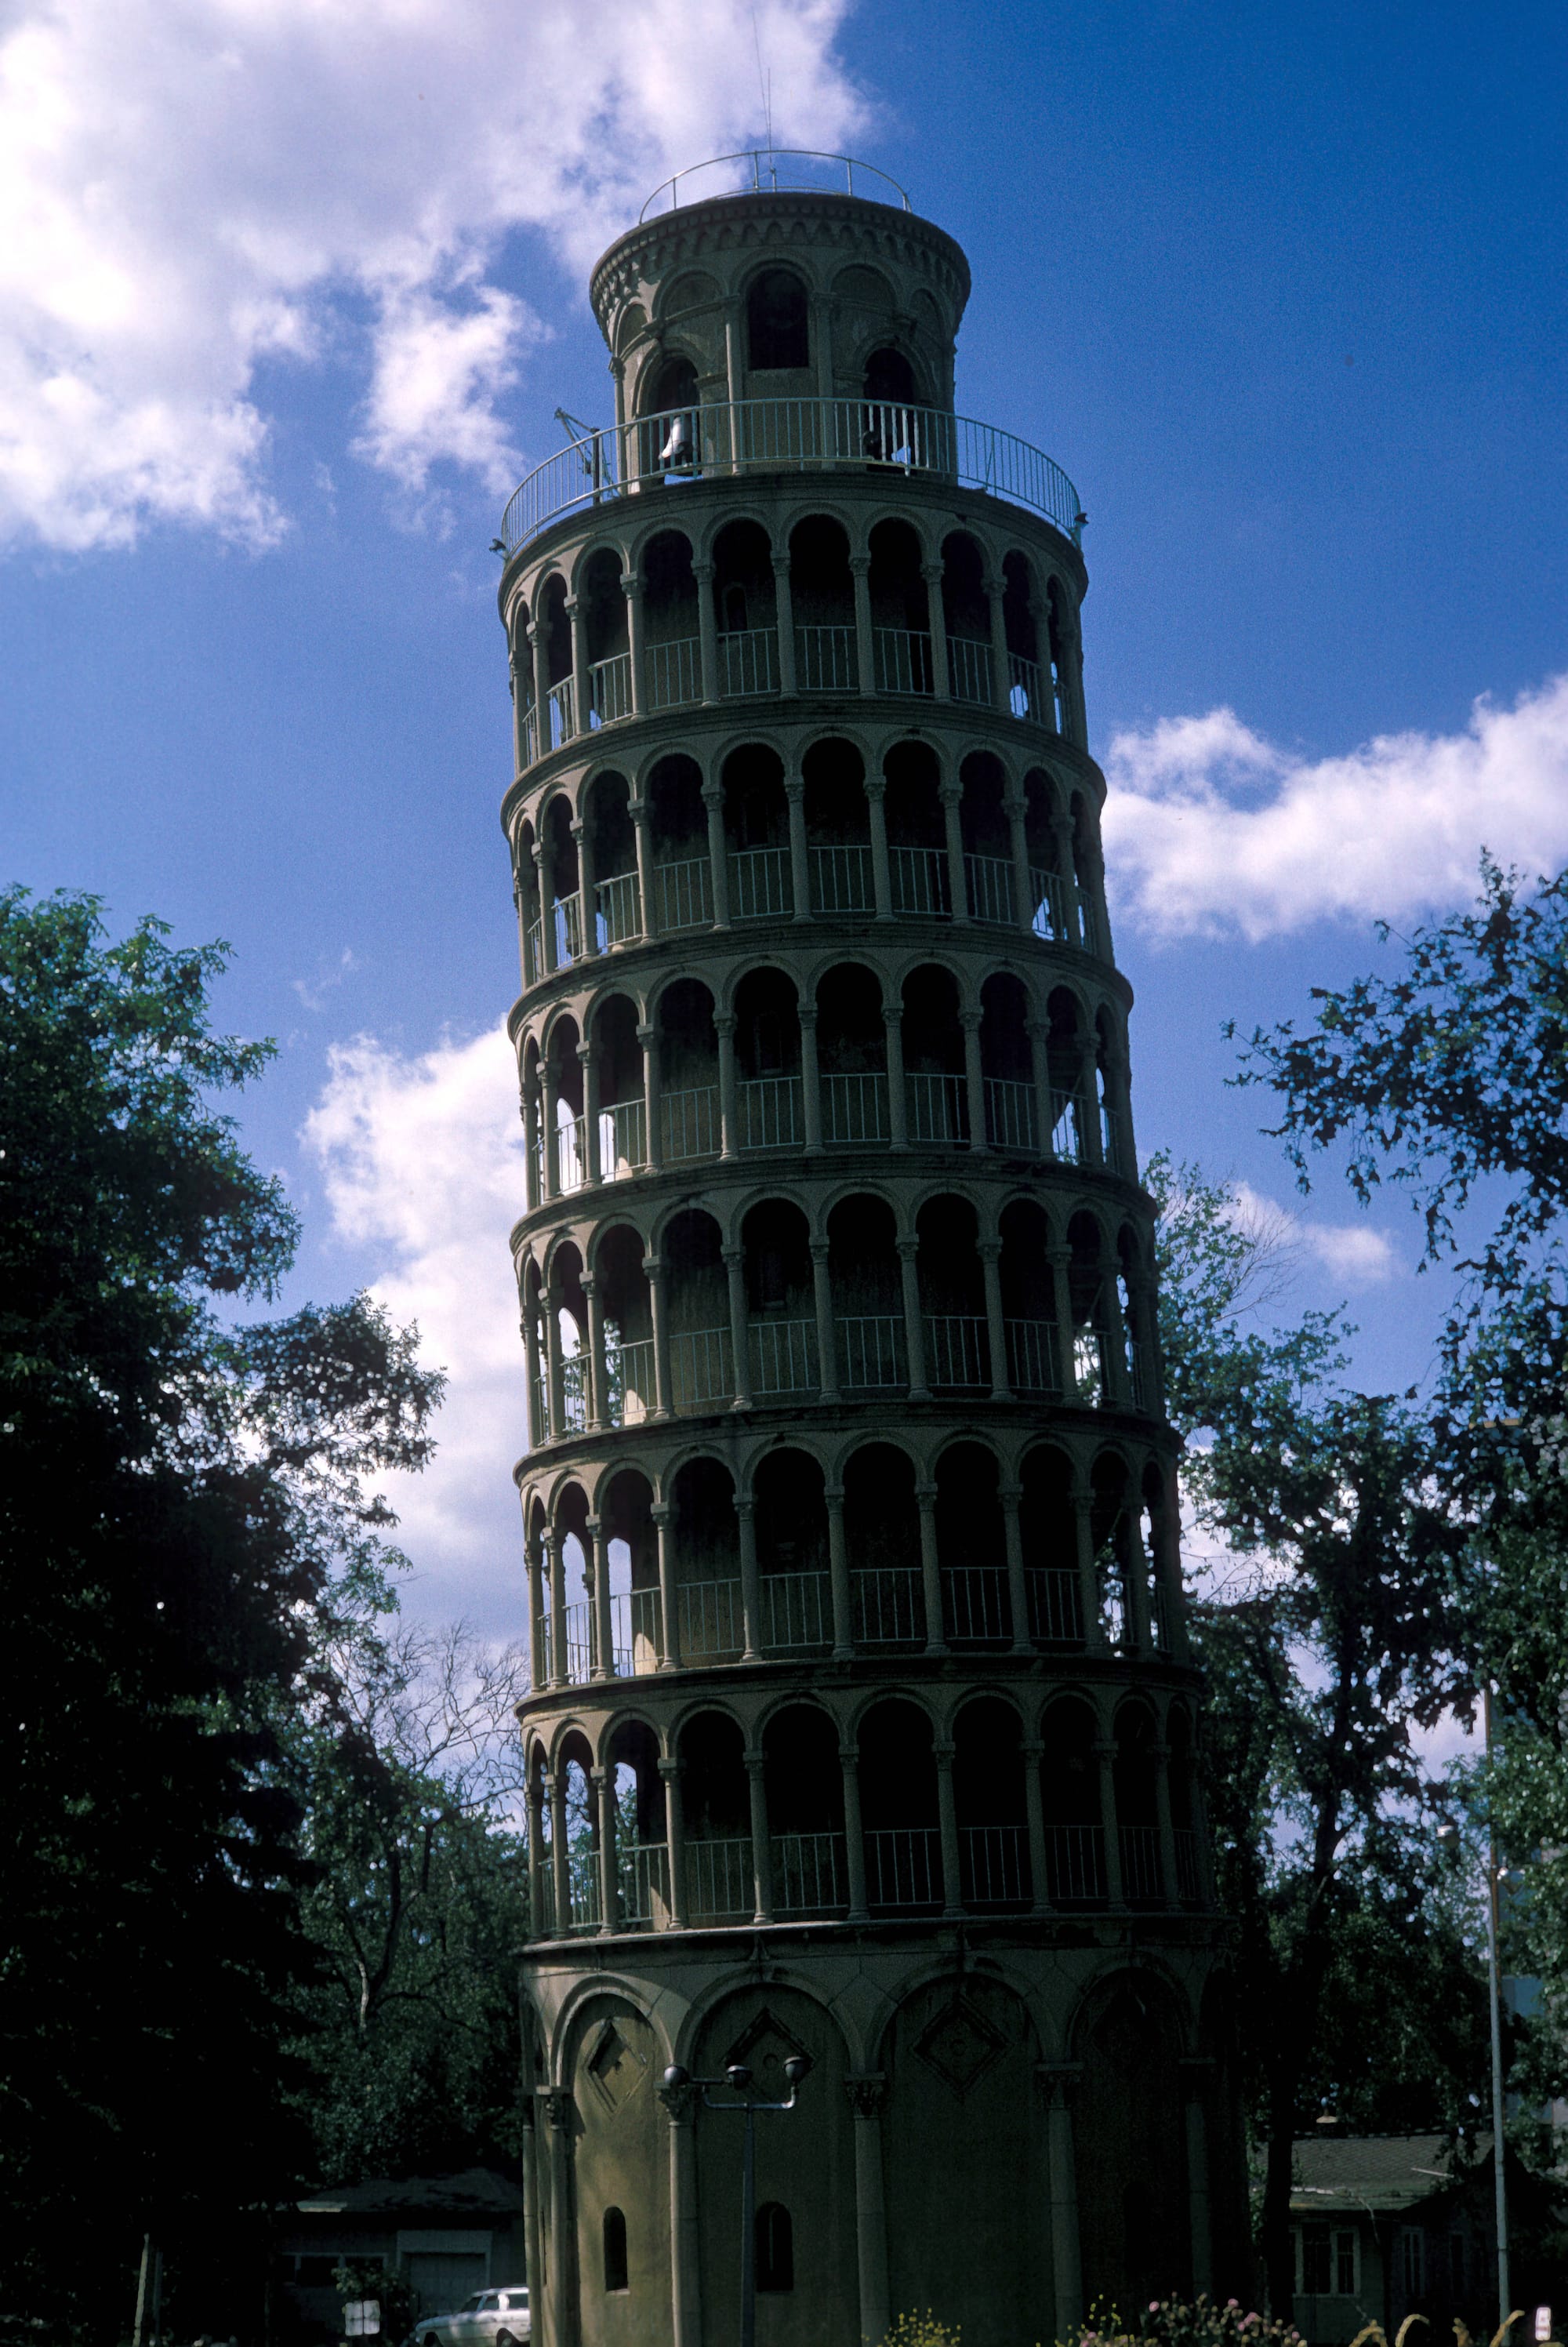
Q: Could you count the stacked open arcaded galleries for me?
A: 6